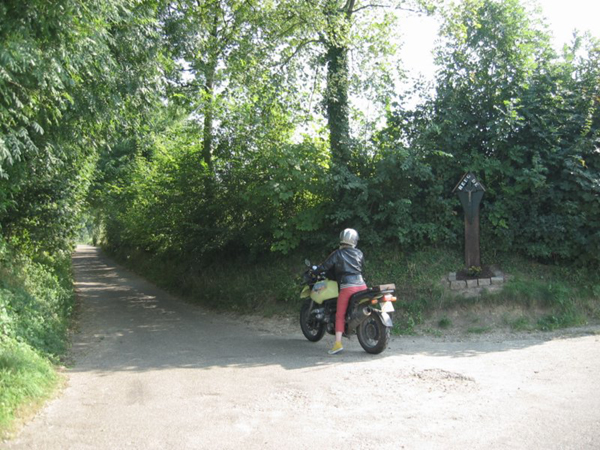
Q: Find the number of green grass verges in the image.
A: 2